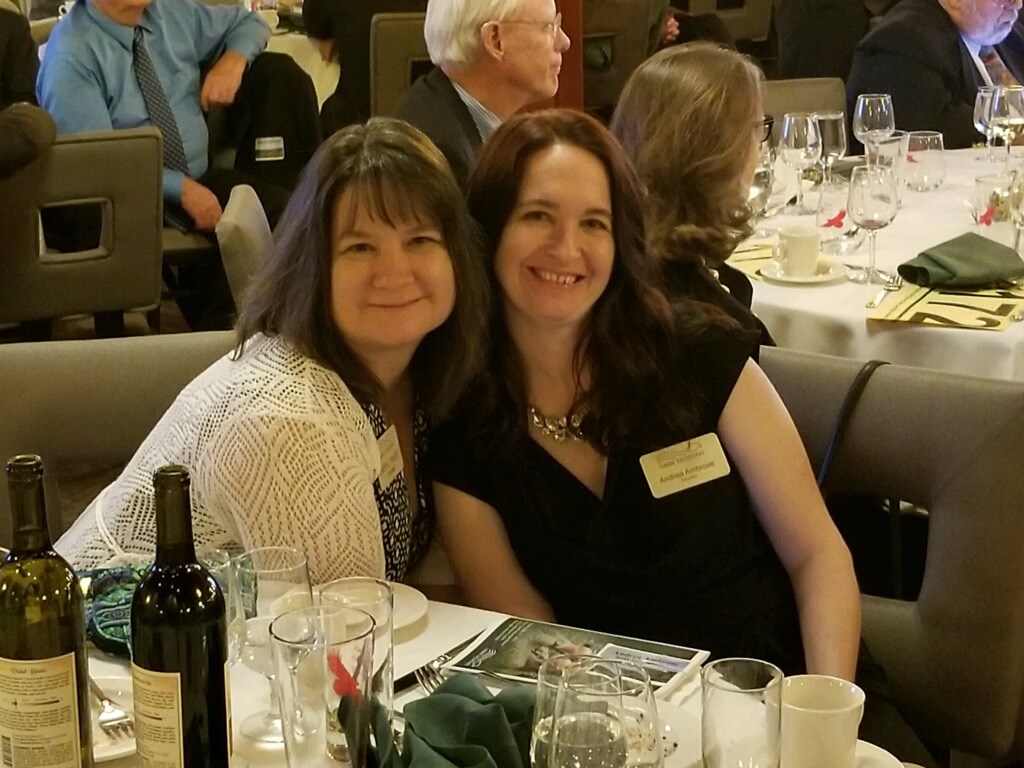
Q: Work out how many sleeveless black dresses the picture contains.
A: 1